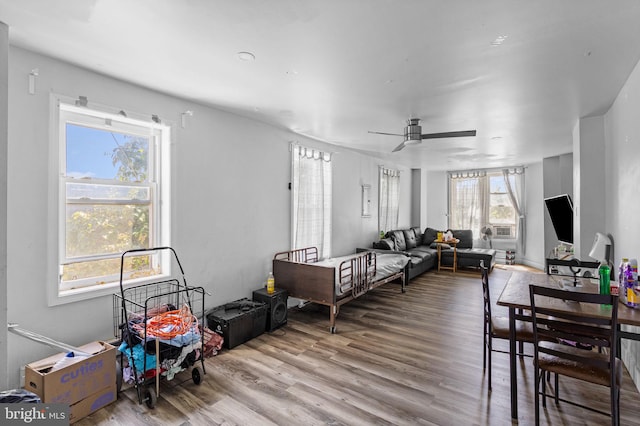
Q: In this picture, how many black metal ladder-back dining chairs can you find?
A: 3